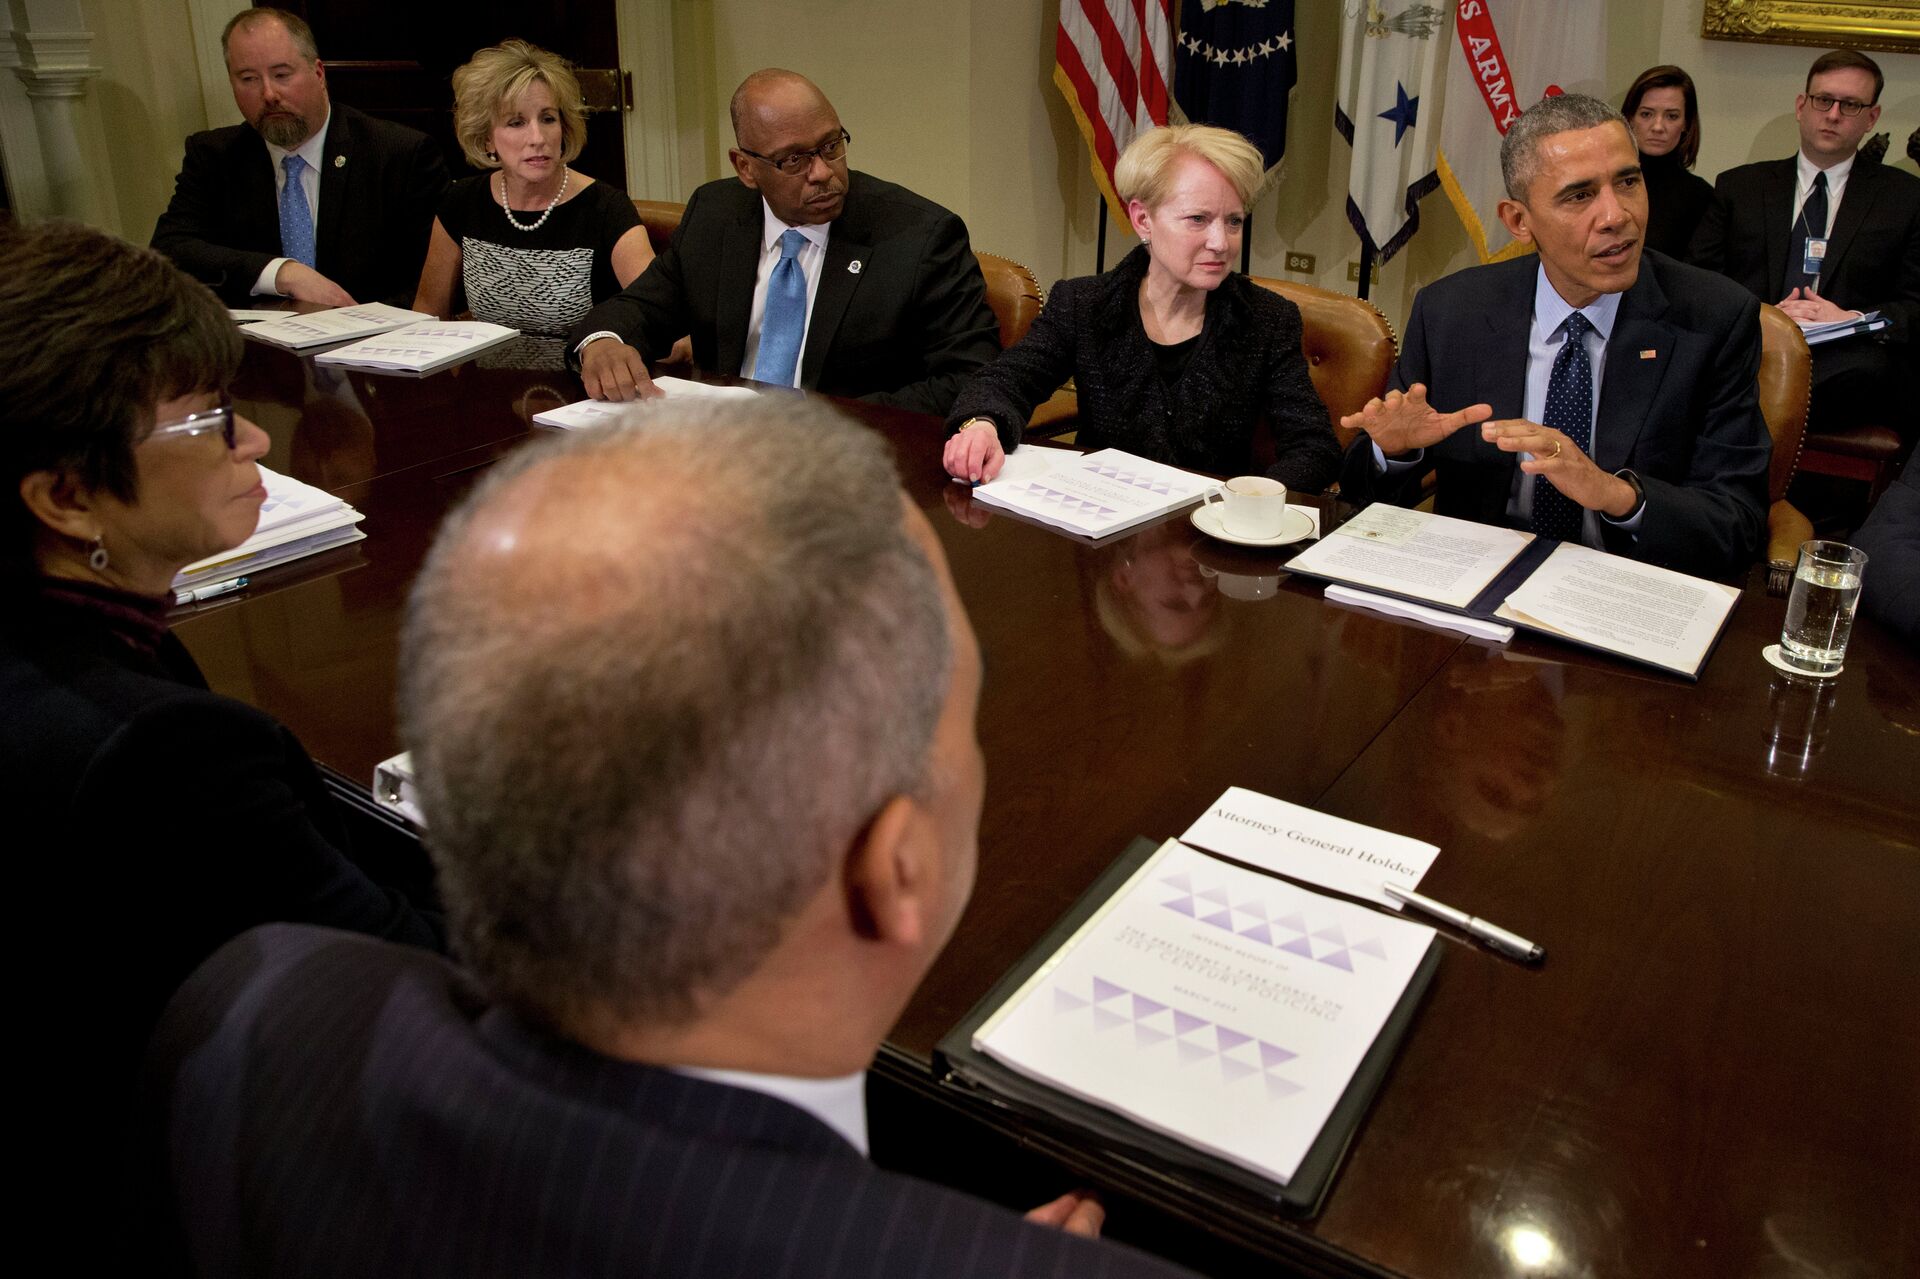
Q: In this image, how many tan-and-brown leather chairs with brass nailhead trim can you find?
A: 4